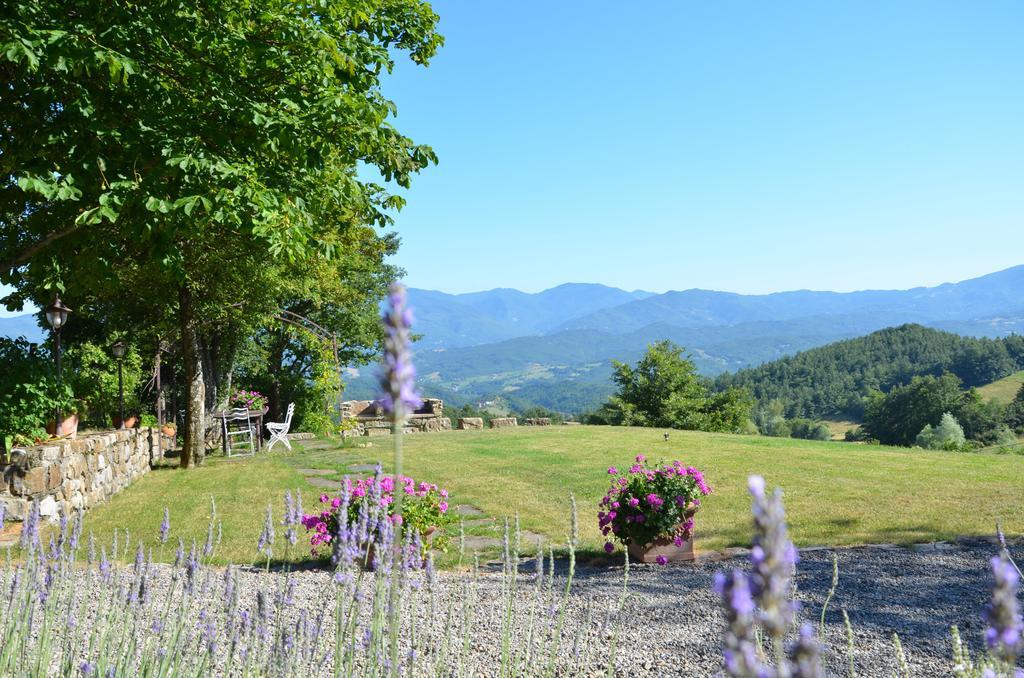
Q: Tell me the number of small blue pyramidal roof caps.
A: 0